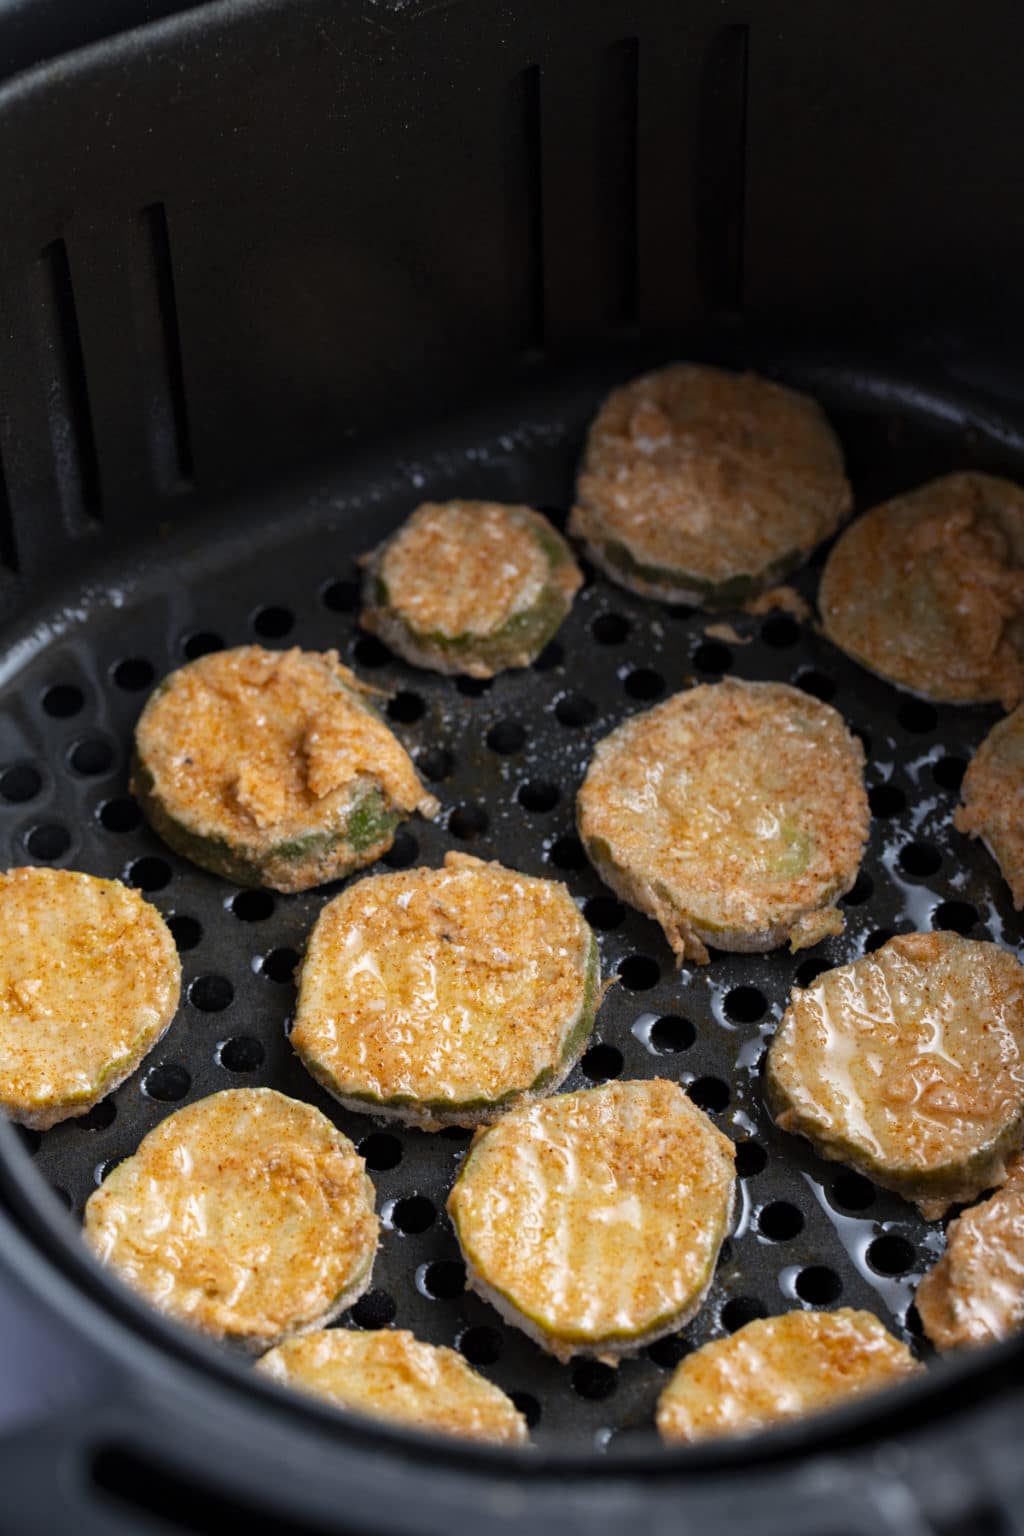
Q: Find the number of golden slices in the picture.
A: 14